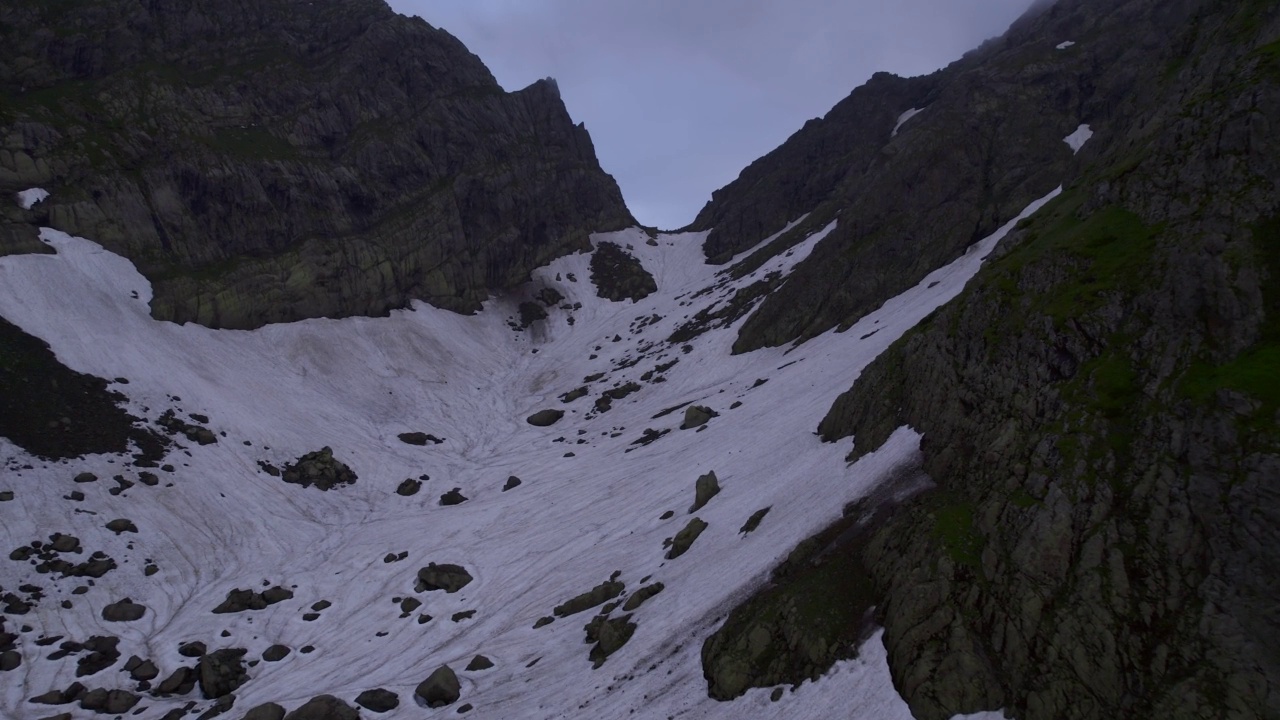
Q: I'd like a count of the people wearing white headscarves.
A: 0